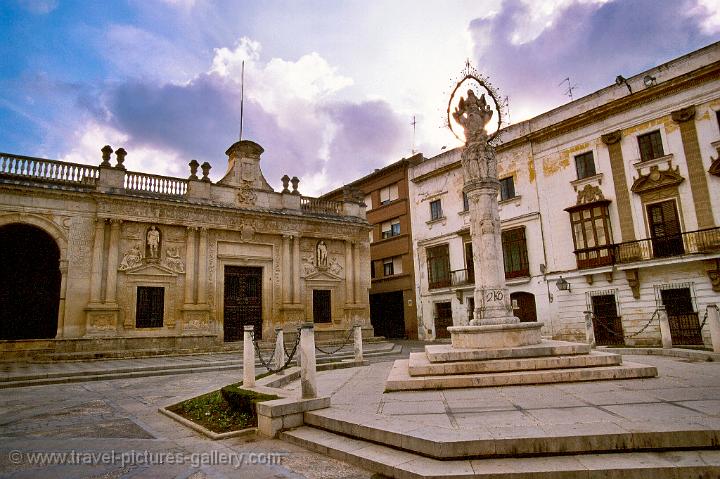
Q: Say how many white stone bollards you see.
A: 7